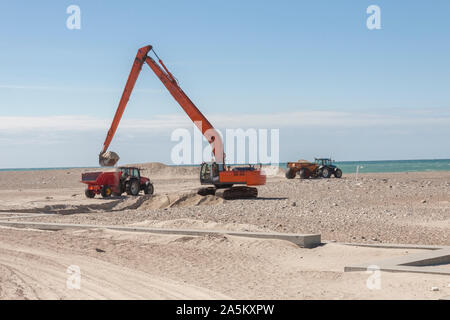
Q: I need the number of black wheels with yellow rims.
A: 1